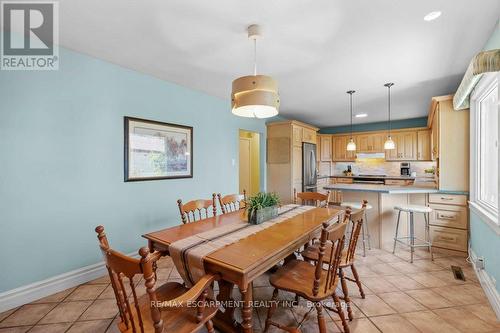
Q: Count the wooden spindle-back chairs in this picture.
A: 6